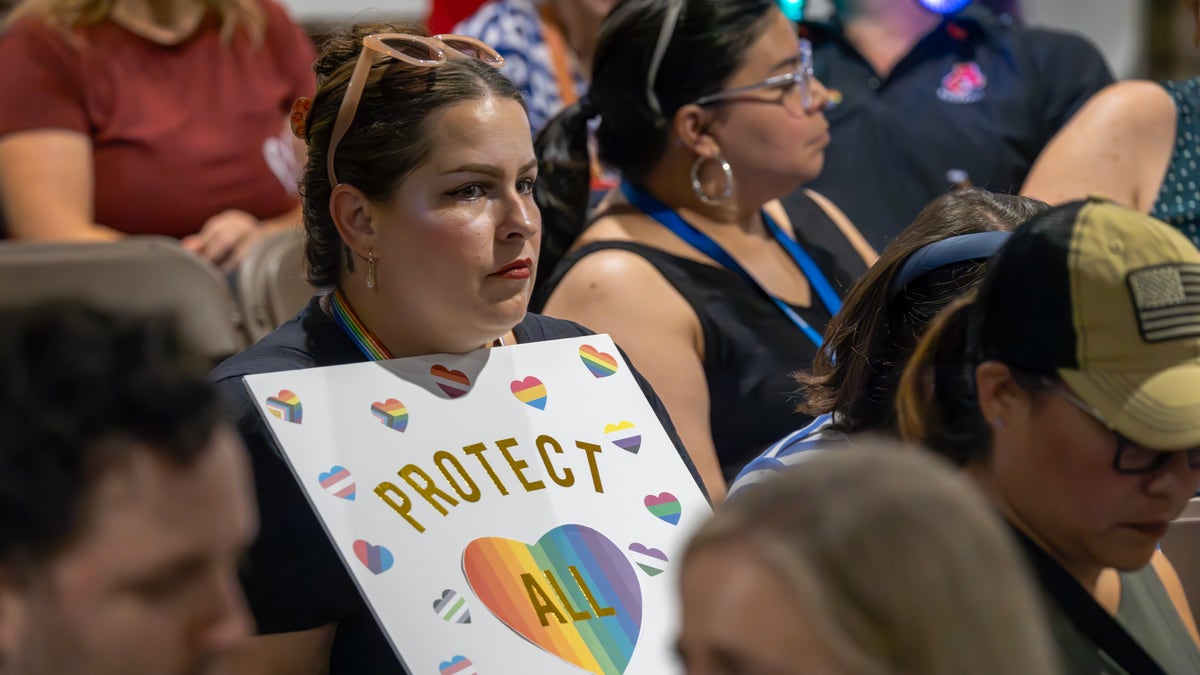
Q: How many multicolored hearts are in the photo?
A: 13